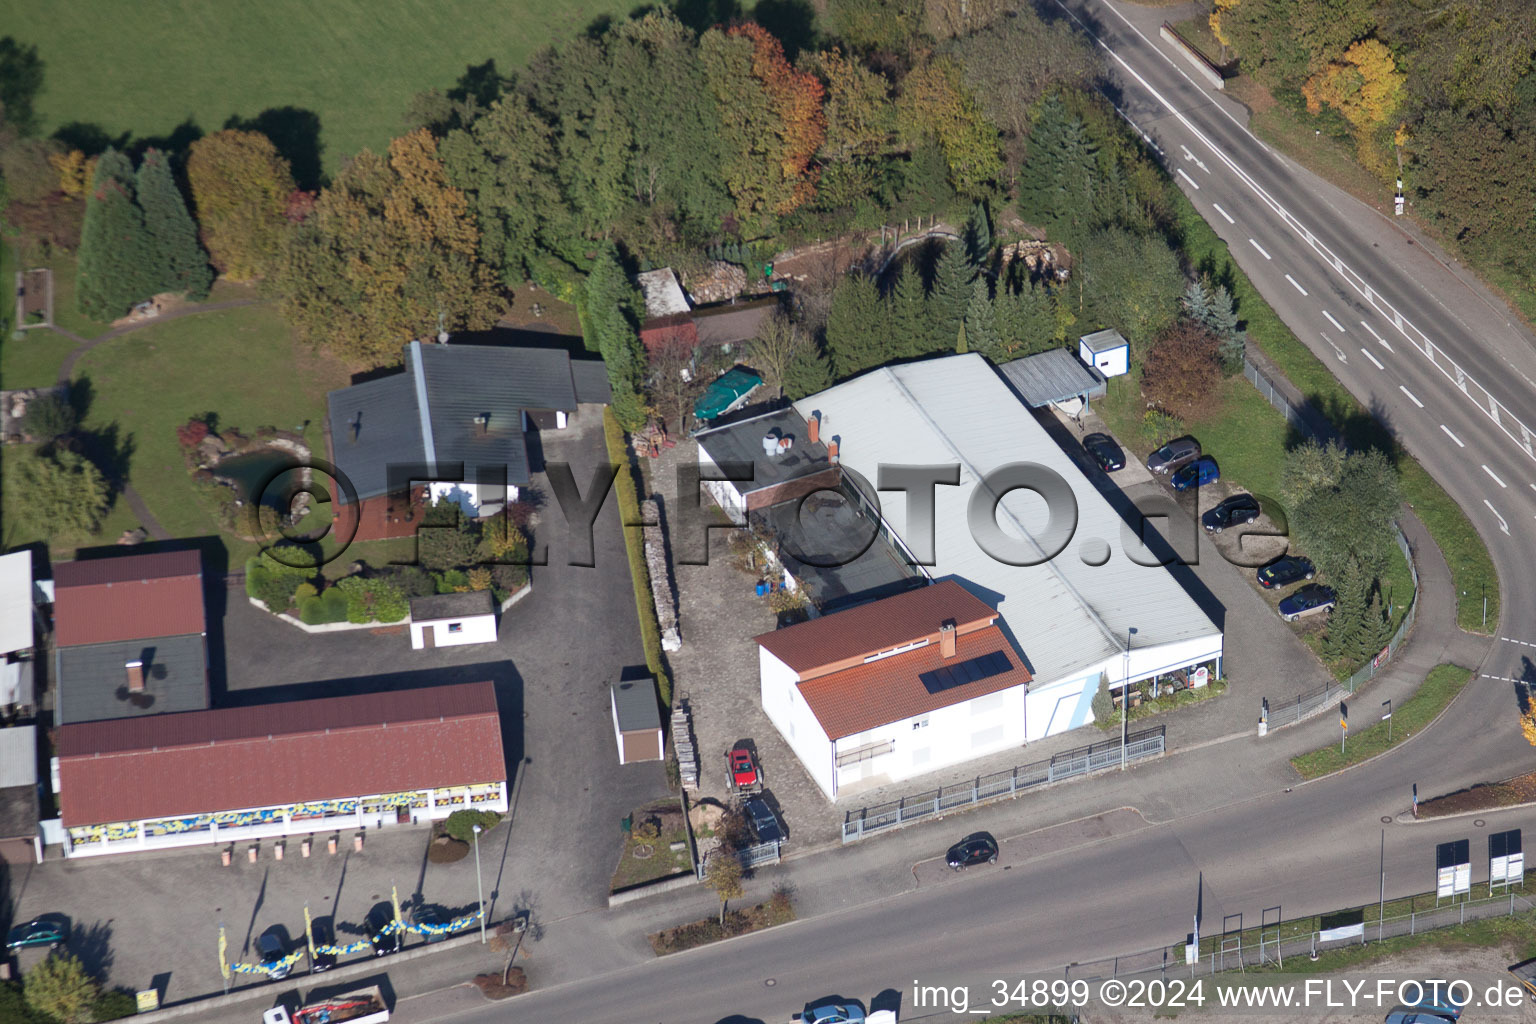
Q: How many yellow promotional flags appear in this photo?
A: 3